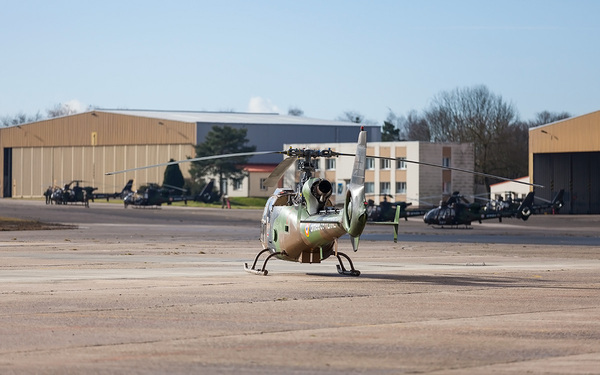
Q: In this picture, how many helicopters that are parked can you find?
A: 6